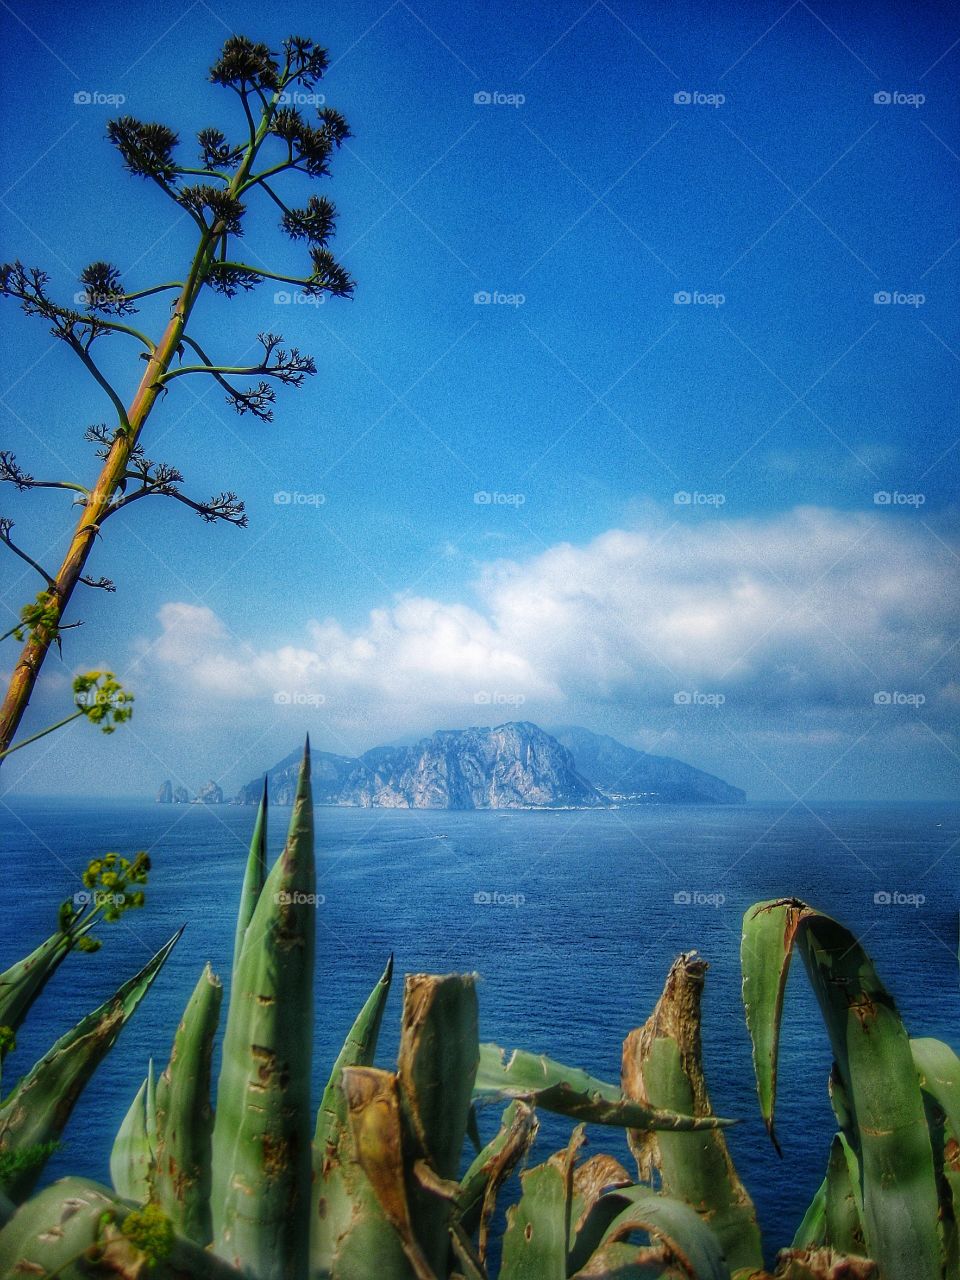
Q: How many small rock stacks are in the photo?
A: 3